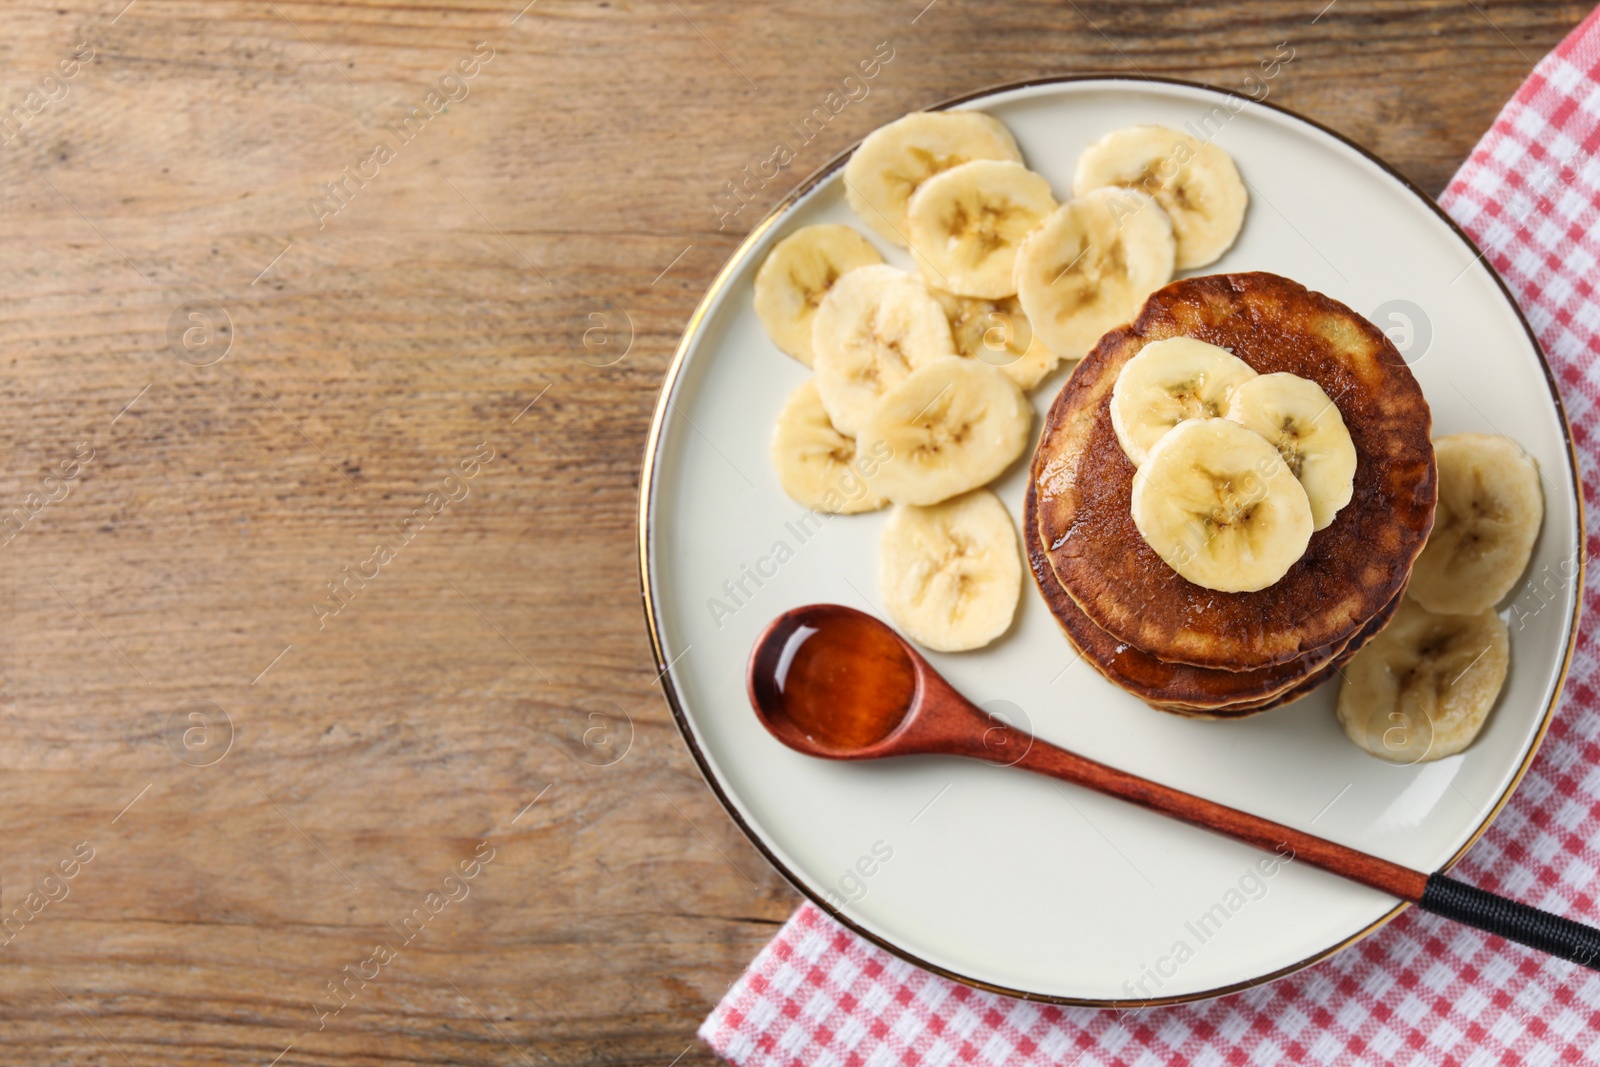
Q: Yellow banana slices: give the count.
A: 15